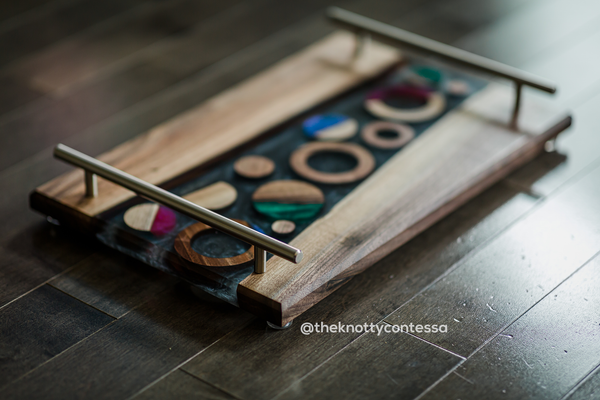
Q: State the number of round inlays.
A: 12